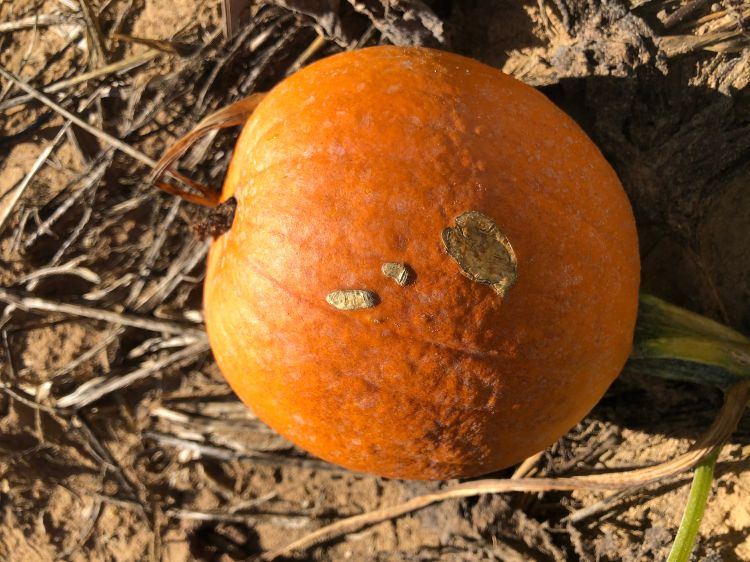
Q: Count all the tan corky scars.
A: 3